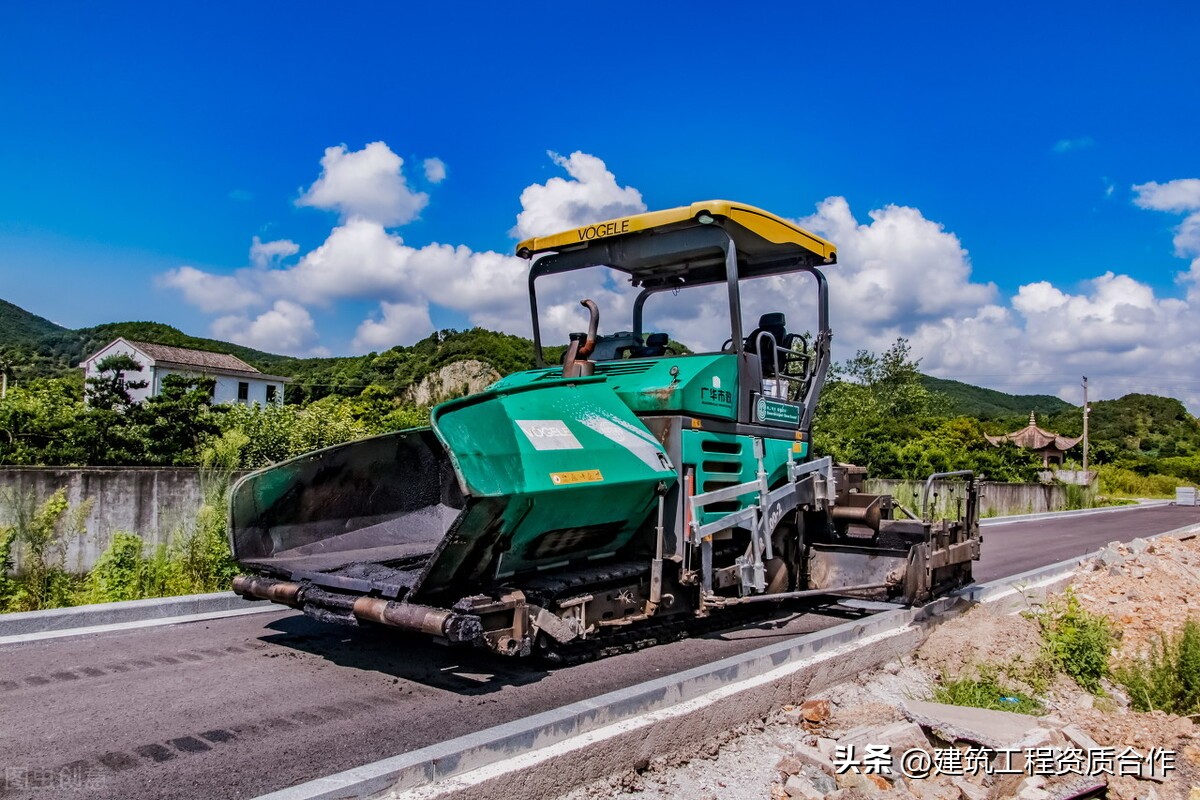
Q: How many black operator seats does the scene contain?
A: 2